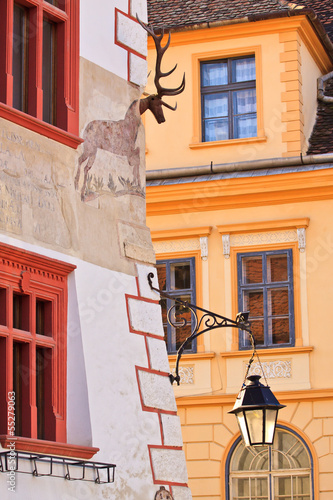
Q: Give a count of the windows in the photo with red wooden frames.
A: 2